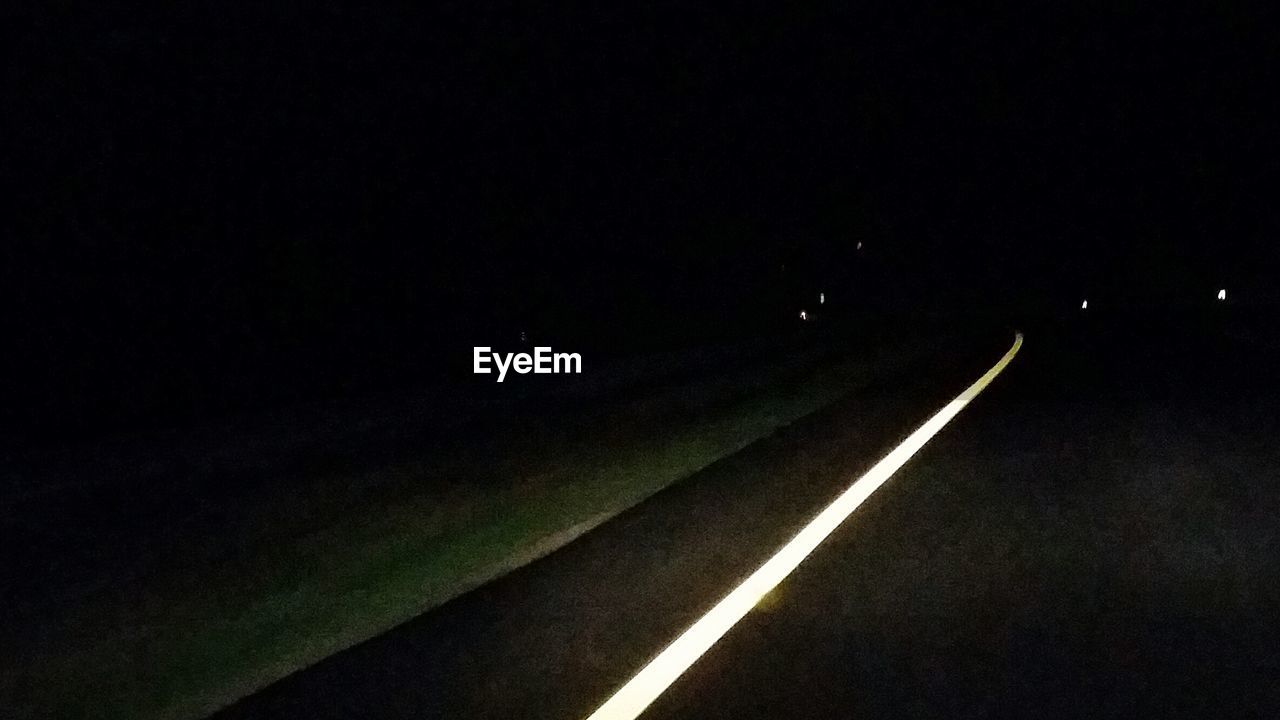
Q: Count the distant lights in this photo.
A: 5